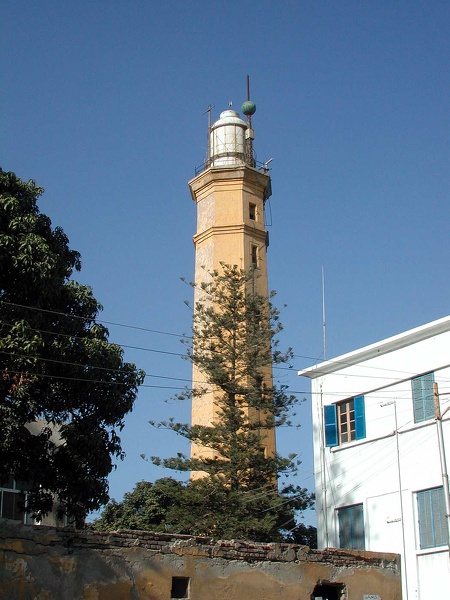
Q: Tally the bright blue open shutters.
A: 2